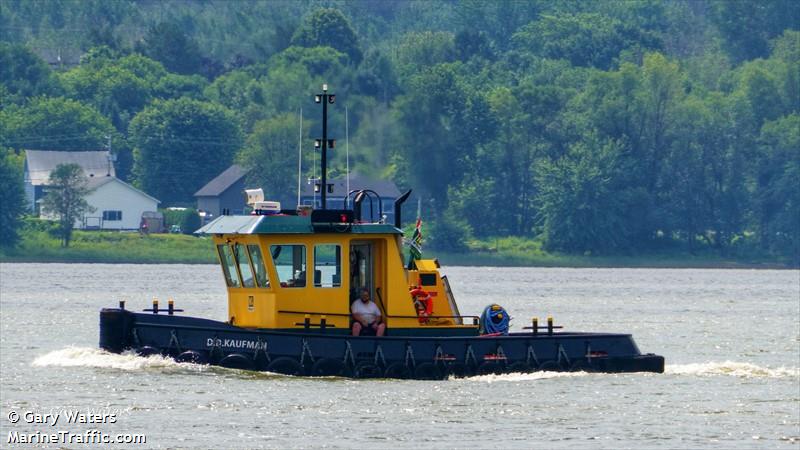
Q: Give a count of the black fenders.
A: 13